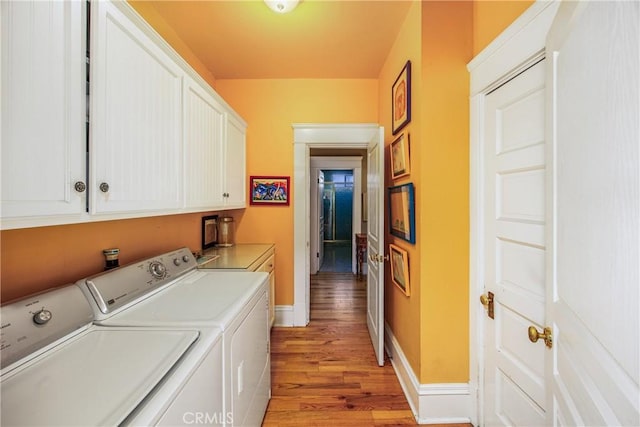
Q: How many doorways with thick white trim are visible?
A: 3